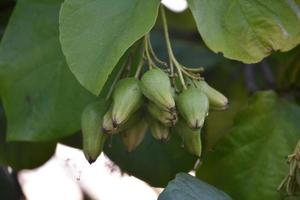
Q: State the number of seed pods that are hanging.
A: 10